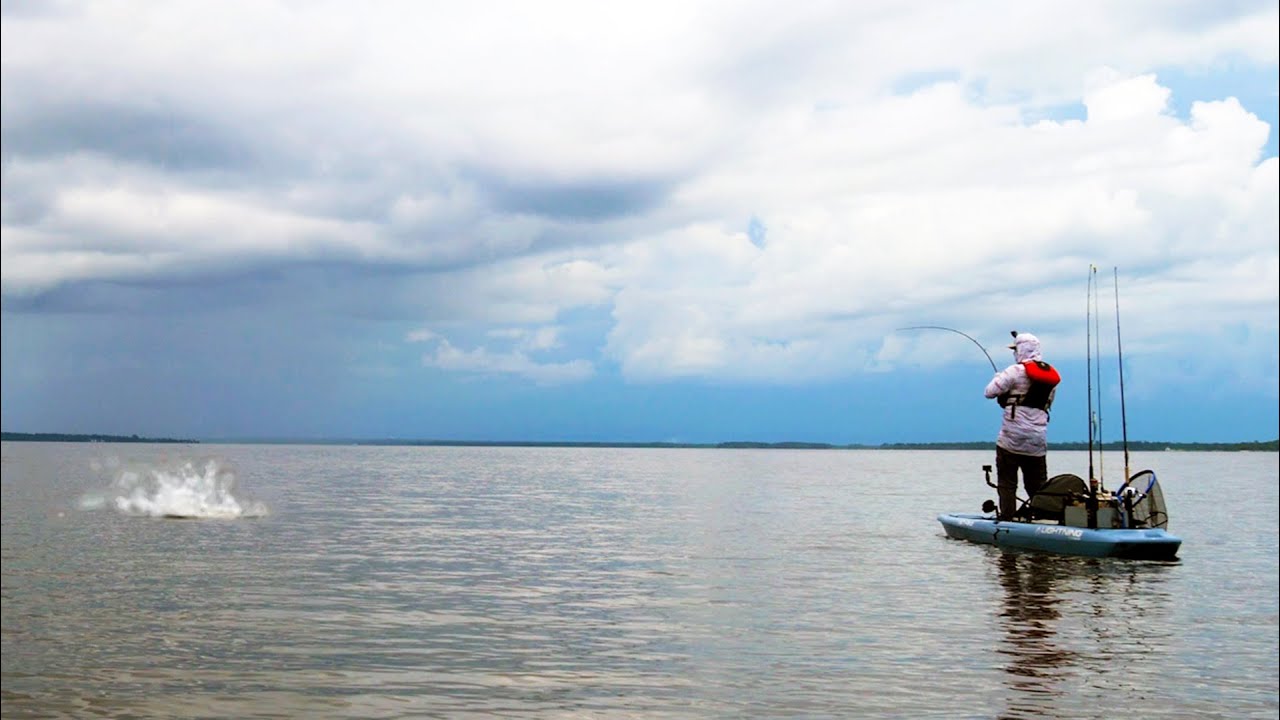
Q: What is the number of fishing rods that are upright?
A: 3